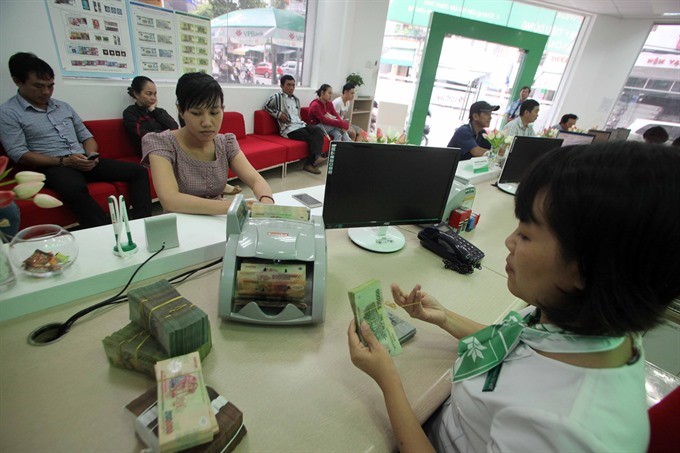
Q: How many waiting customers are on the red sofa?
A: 5